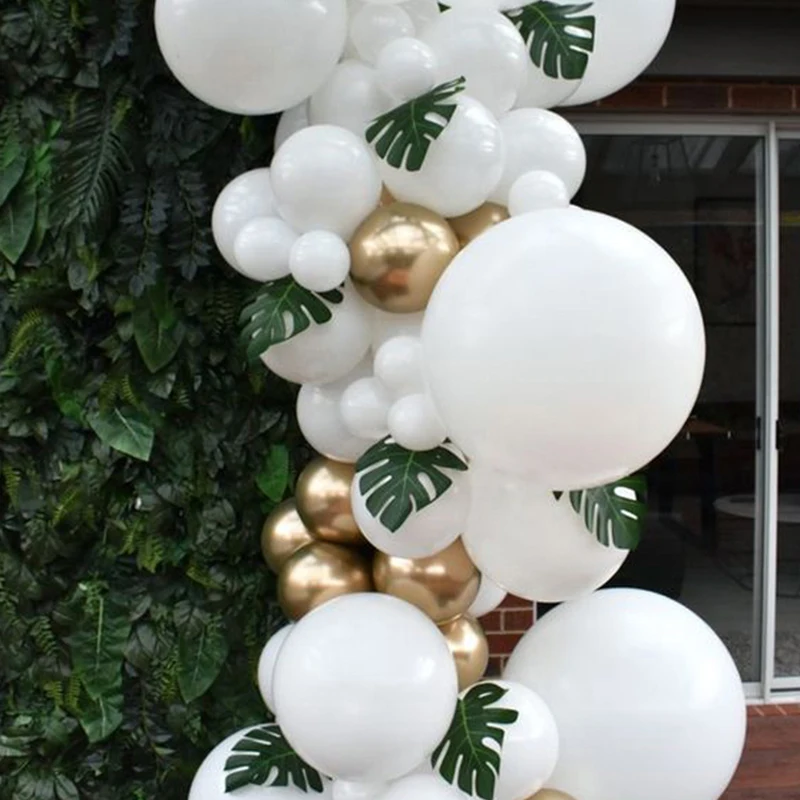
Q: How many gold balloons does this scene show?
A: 8